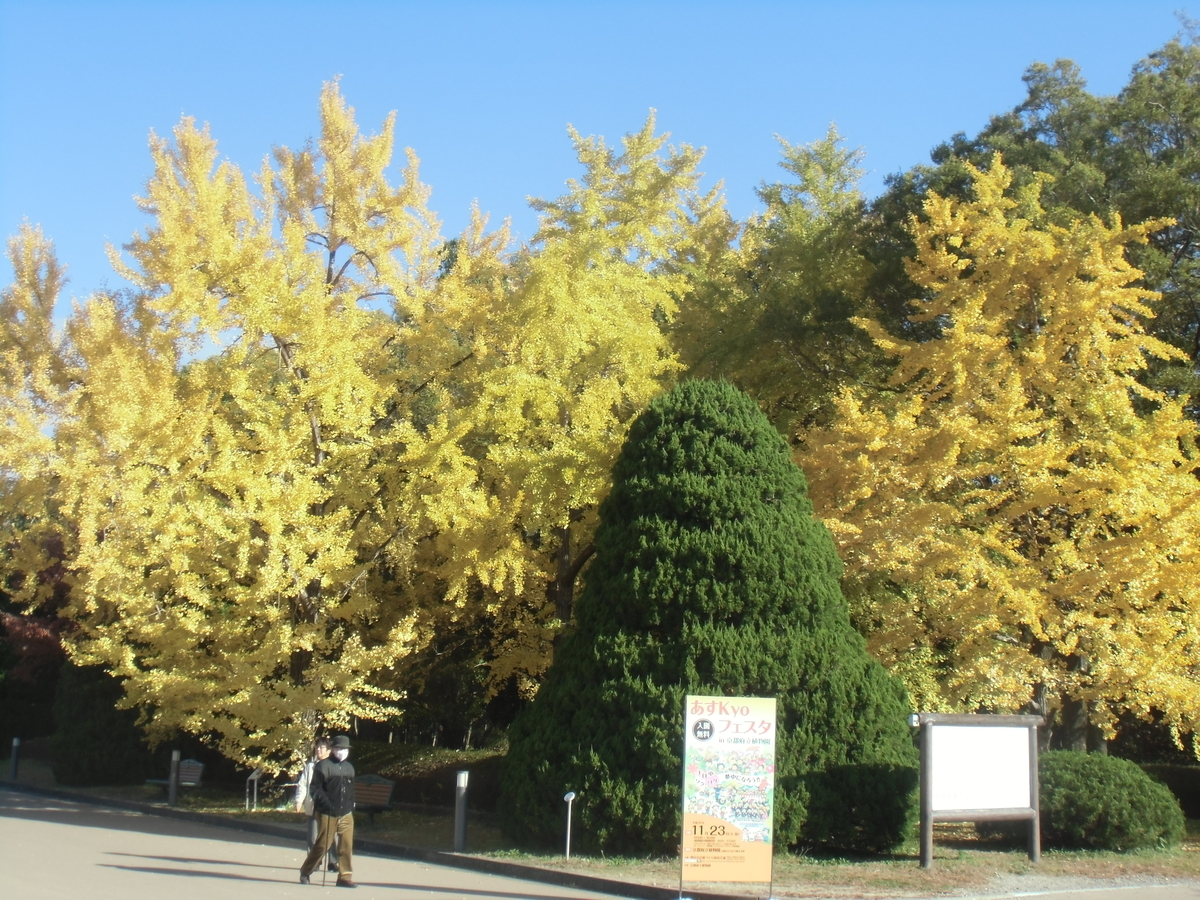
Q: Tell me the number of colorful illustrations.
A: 1